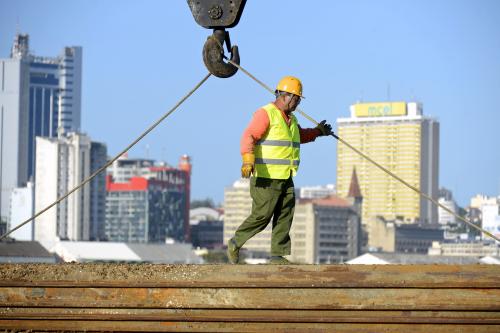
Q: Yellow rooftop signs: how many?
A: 1